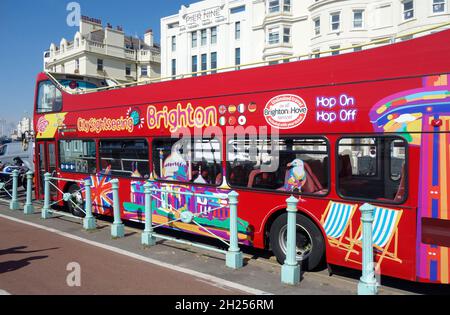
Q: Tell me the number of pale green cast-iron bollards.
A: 9